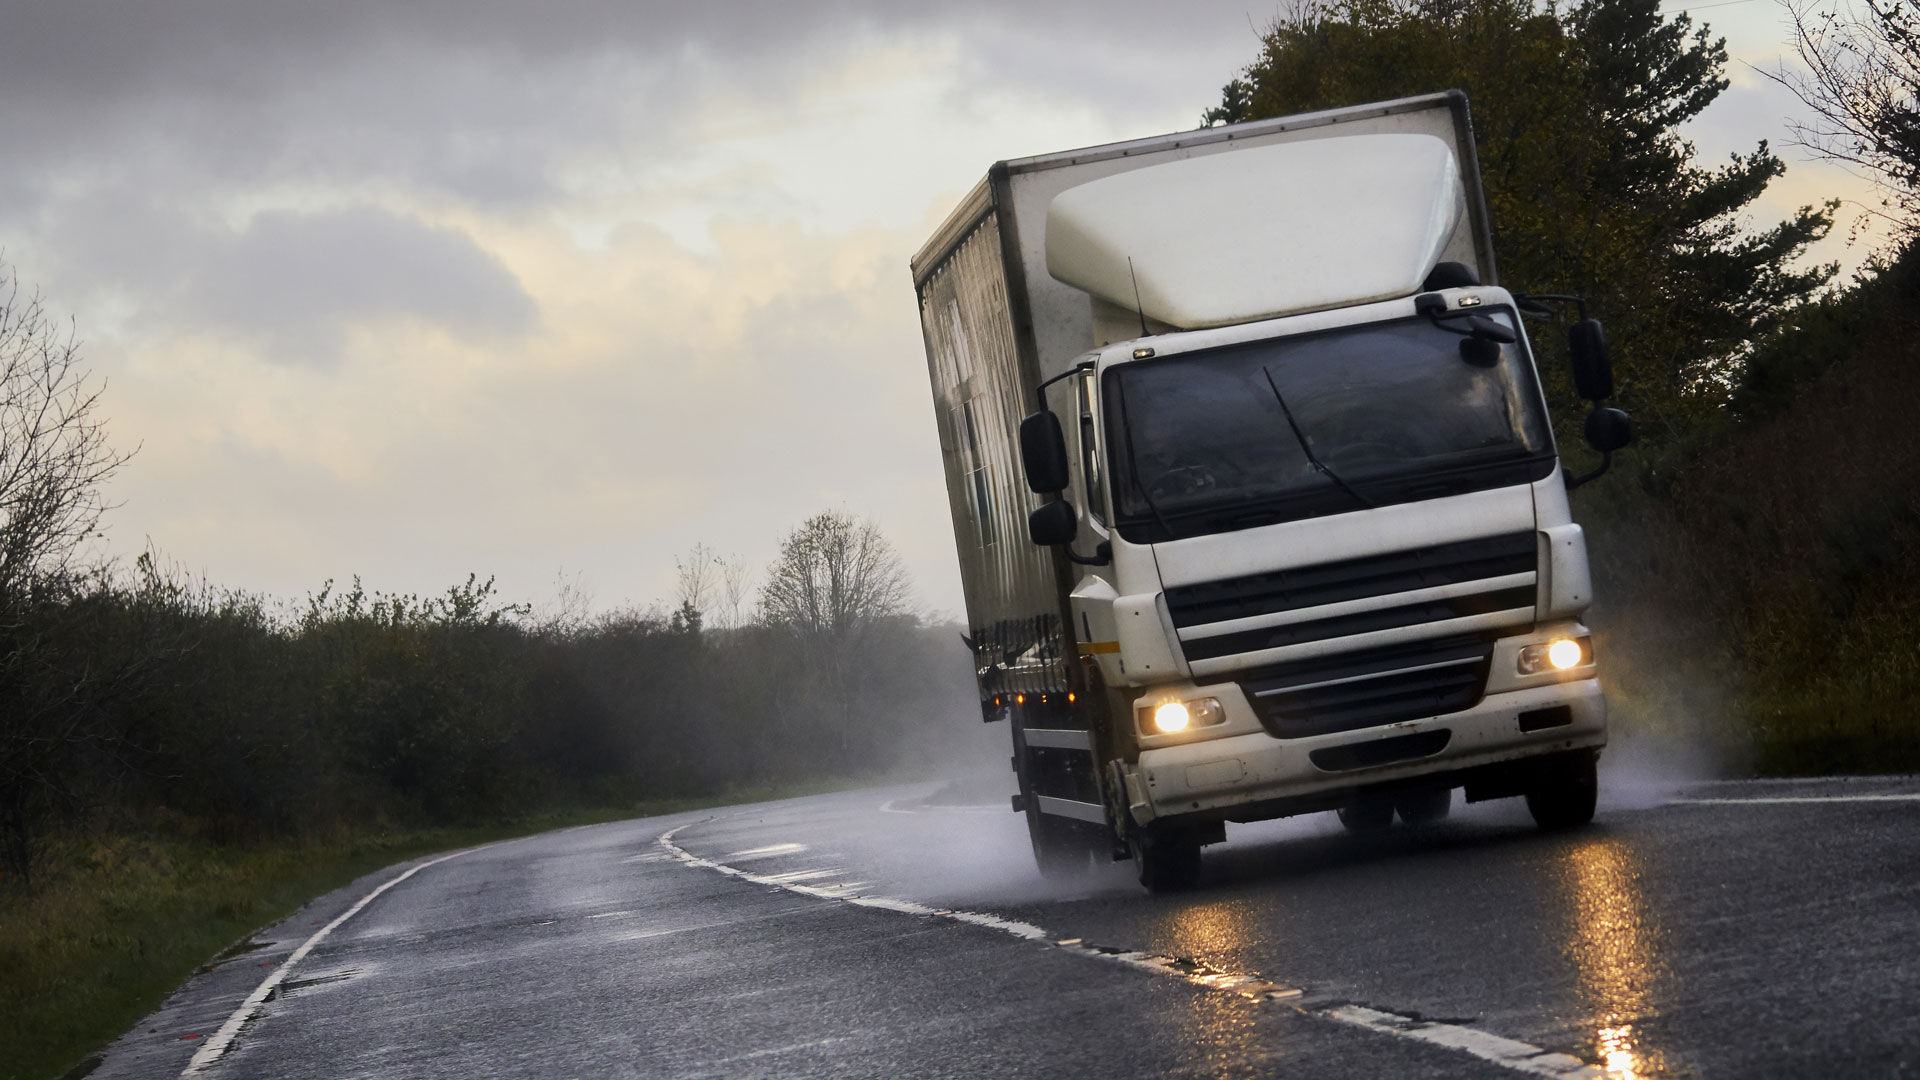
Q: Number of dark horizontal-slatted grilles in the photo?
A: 2